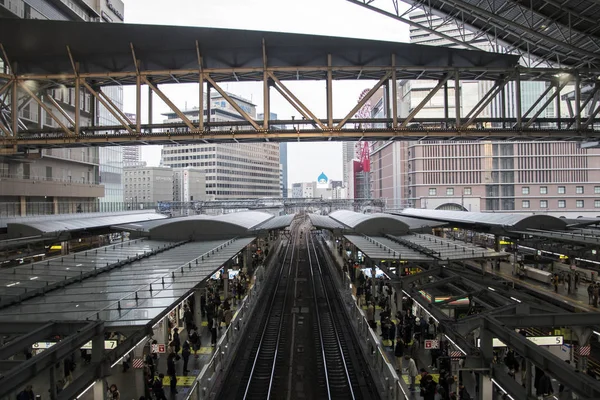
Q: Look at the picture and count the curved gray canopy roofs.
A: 4